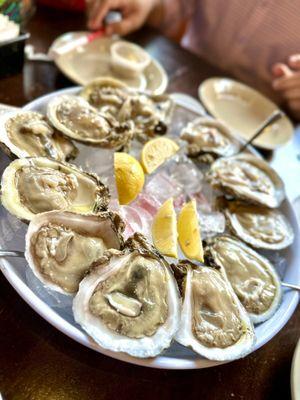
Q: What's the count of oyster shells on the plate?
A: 12